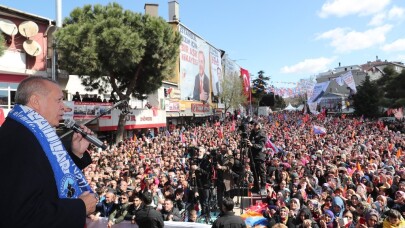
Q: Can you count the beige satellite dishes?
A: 3